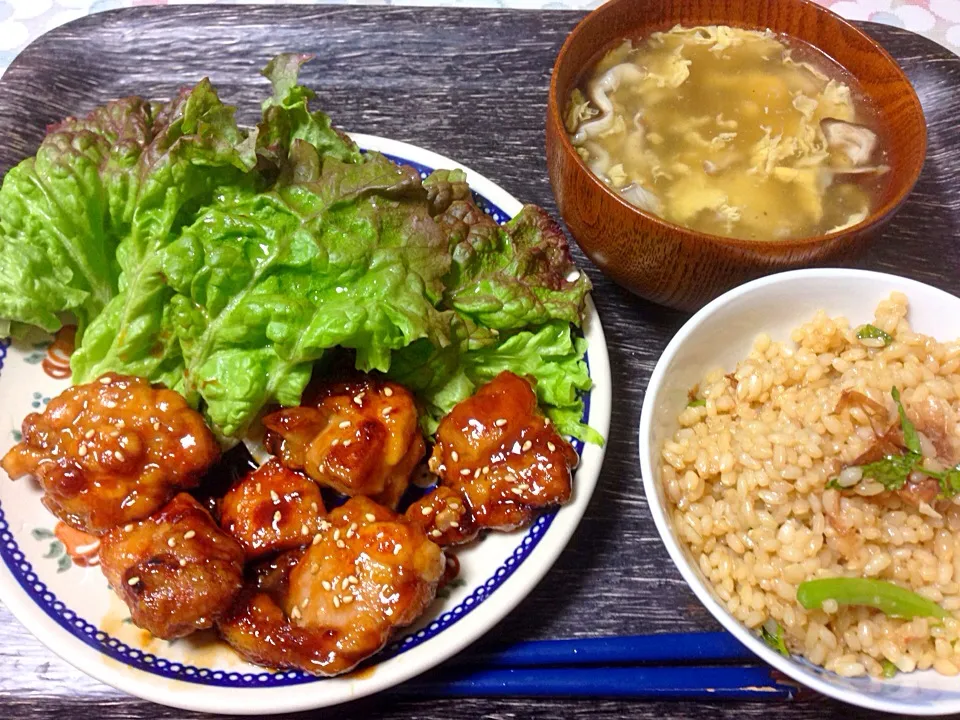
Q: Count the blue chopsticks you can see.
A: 2